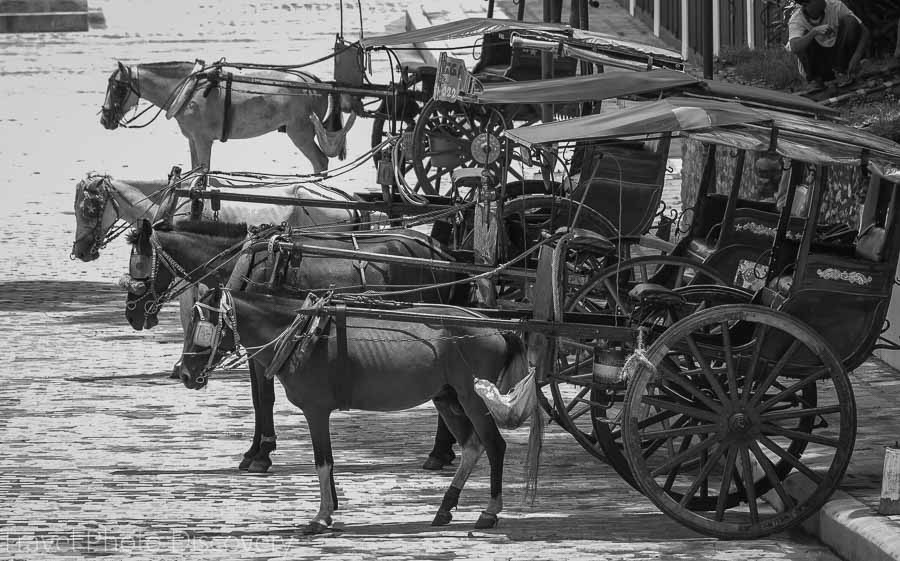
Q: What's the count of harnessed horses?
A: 4